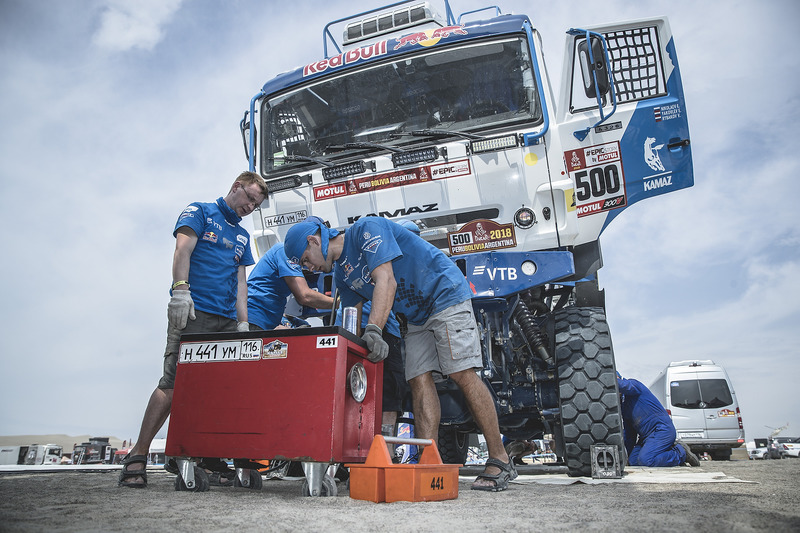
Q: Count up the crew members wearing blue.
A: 5